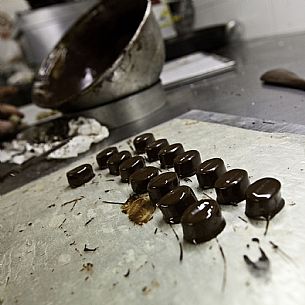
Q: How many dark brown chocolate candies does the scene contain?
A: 15